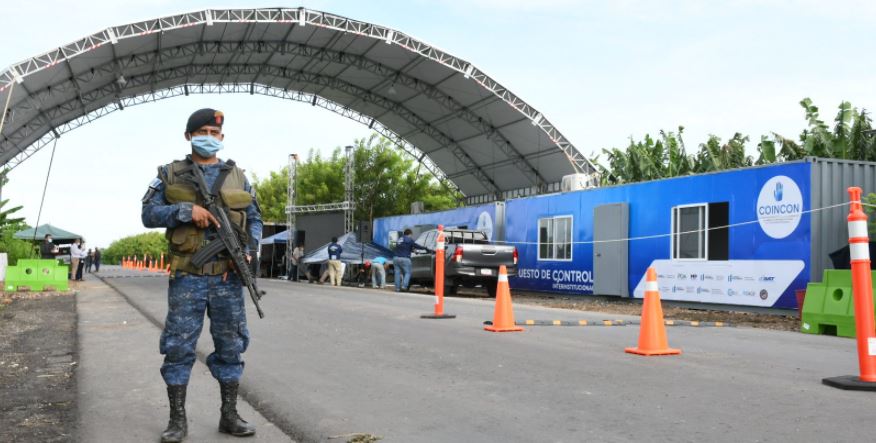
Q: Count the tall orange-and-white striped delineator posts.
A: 2